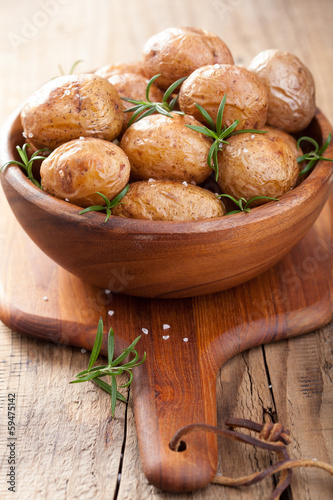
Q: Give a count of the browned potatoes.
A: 11